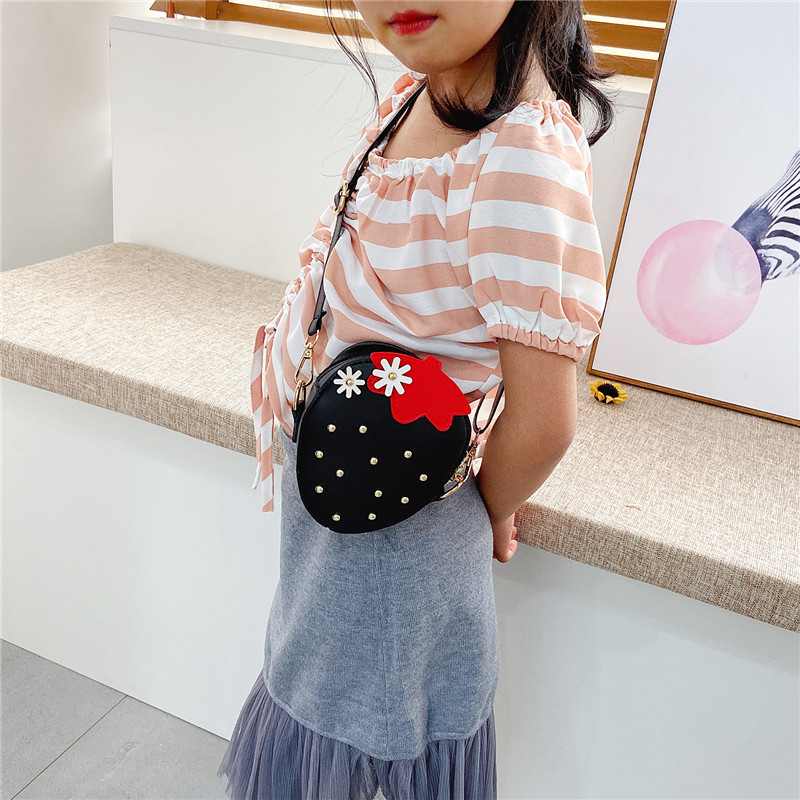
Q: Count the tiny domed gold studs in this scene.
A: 14